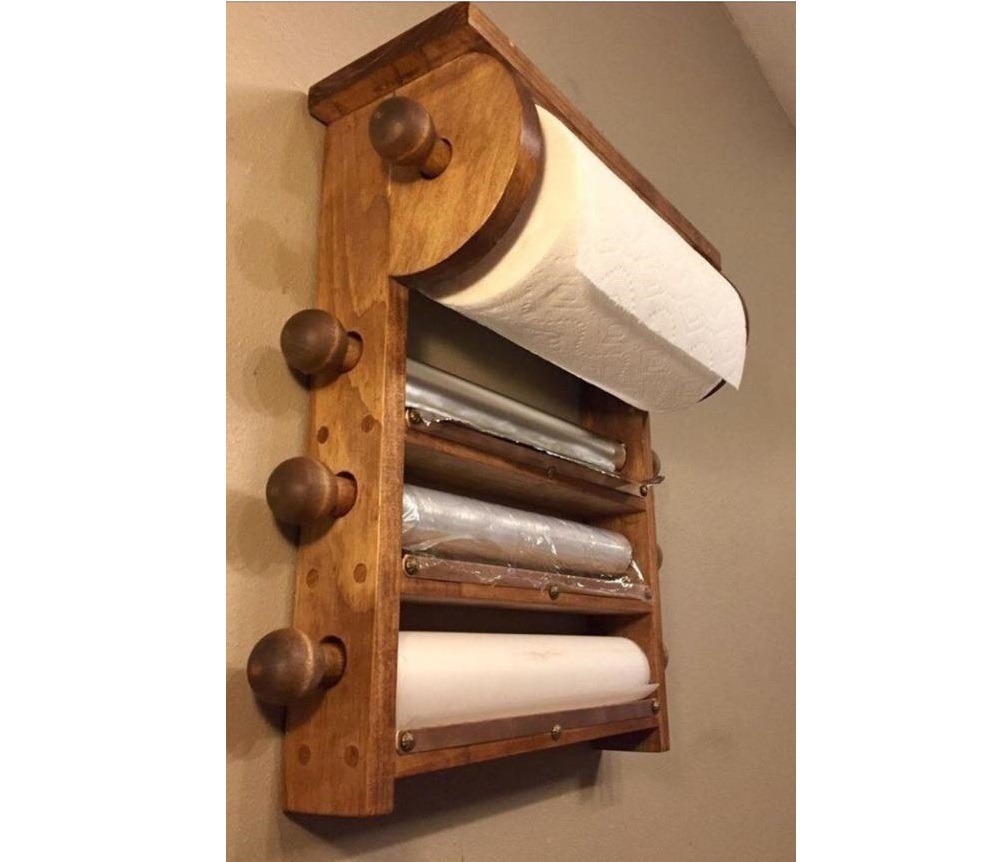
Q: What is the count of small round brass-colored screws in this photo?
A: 9